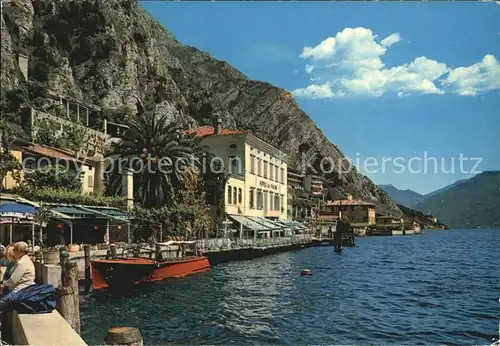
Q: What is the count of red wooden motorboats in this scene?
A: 1